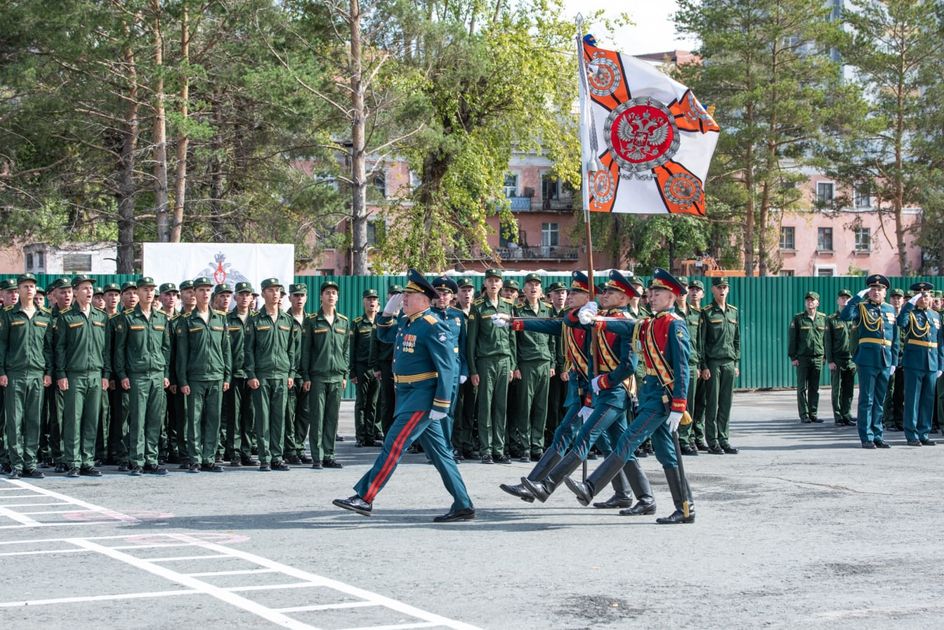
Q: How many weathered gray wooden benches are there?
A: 0